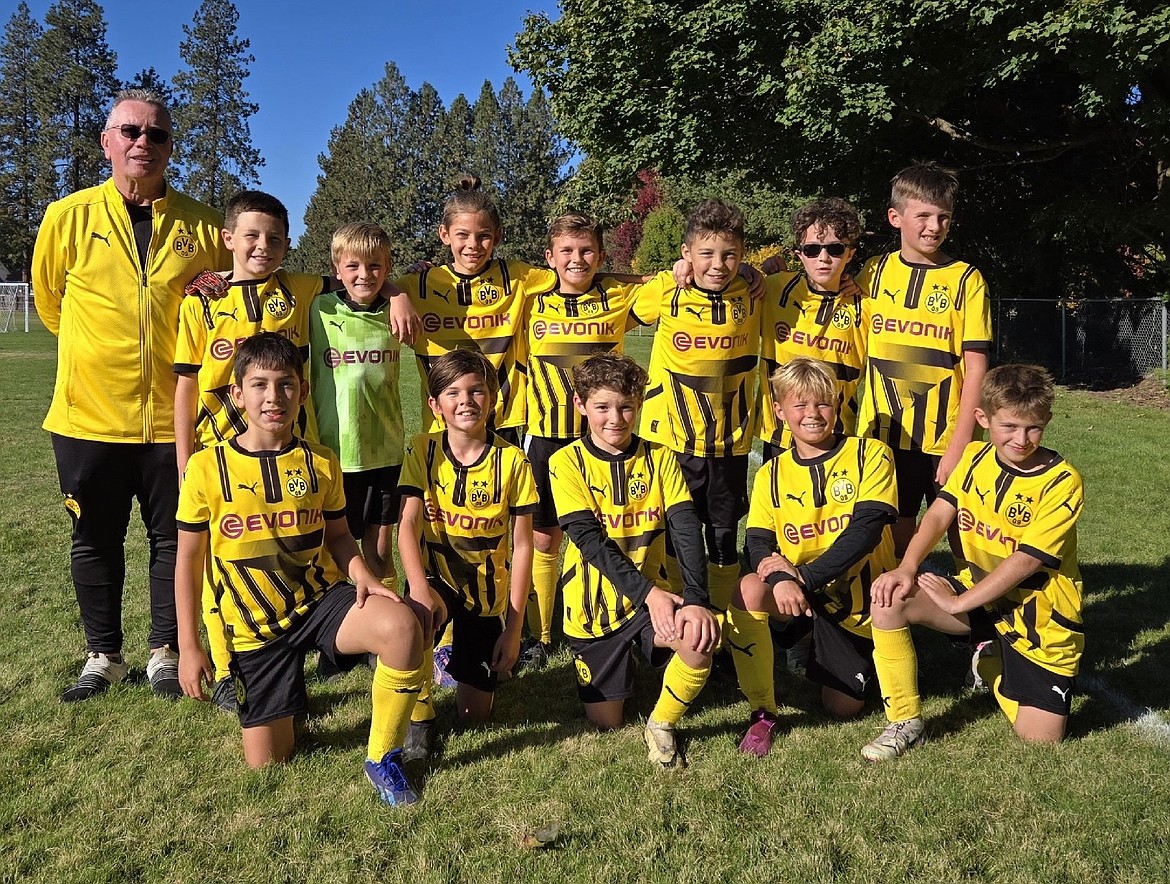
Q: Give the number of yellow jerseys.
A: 11